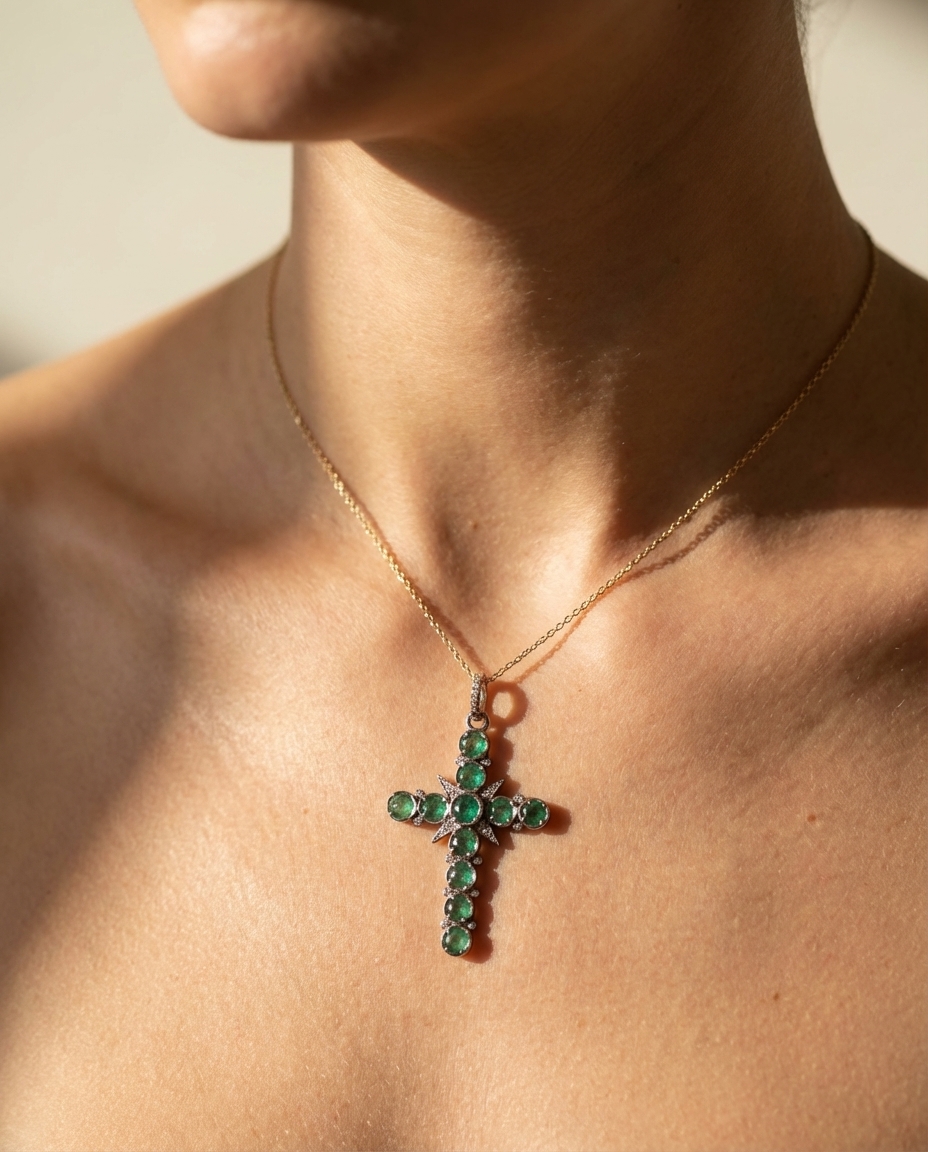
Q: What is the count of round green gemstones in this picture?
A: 11